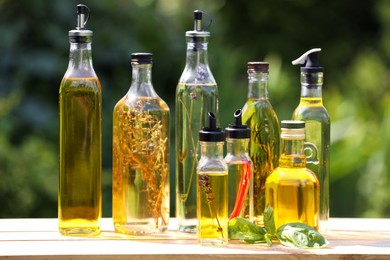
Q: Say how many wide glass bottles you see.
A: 2